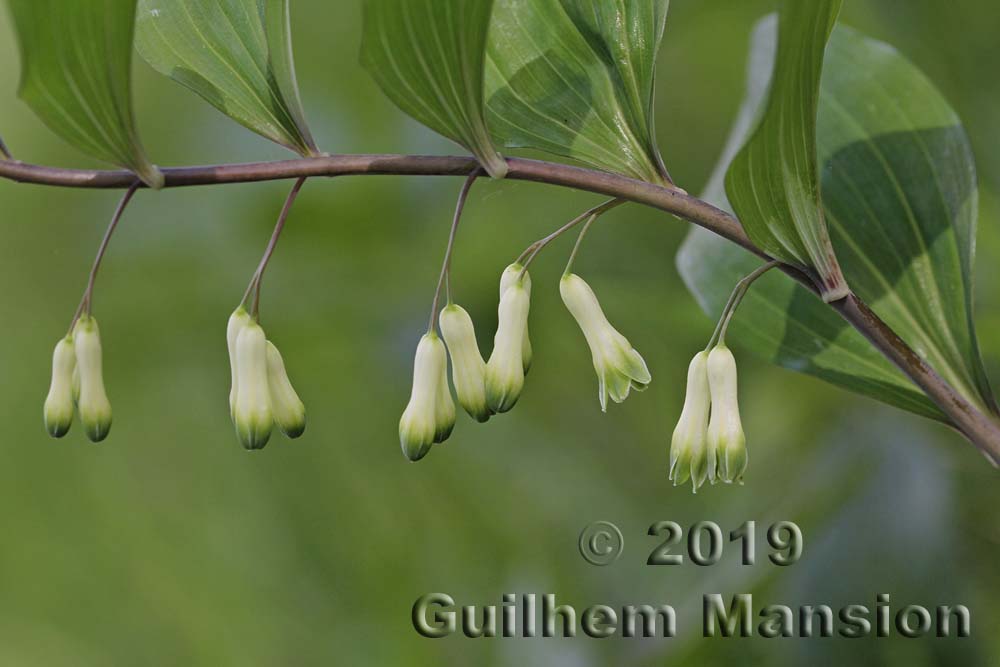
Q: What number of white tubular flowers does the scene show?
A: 14